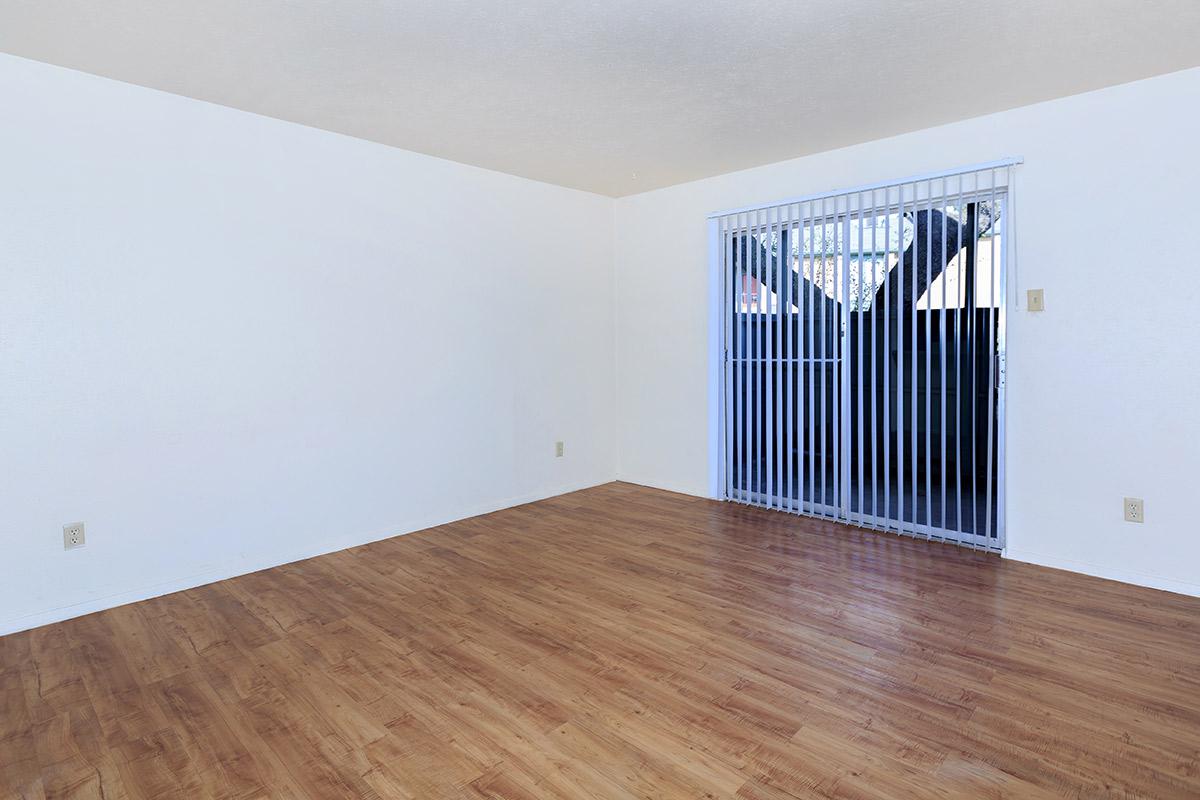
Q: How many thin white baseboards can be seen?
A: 3